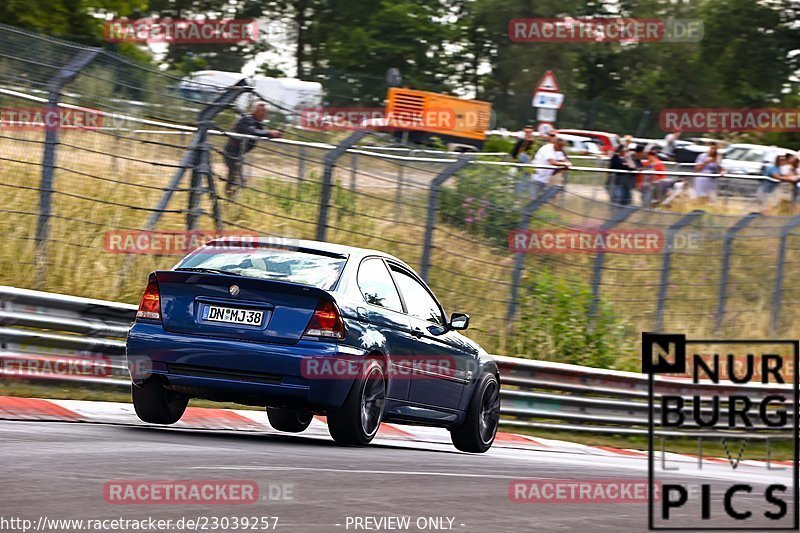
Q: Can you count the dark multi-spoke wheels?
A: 2